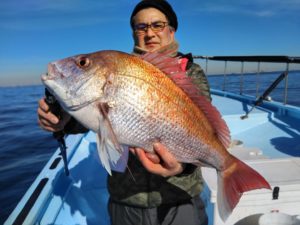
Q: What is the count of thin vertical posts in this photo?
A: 5